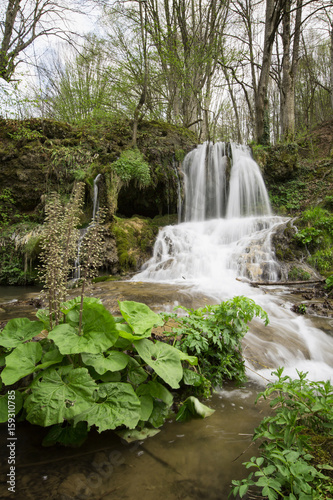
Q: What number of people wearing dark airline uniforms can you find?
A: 0